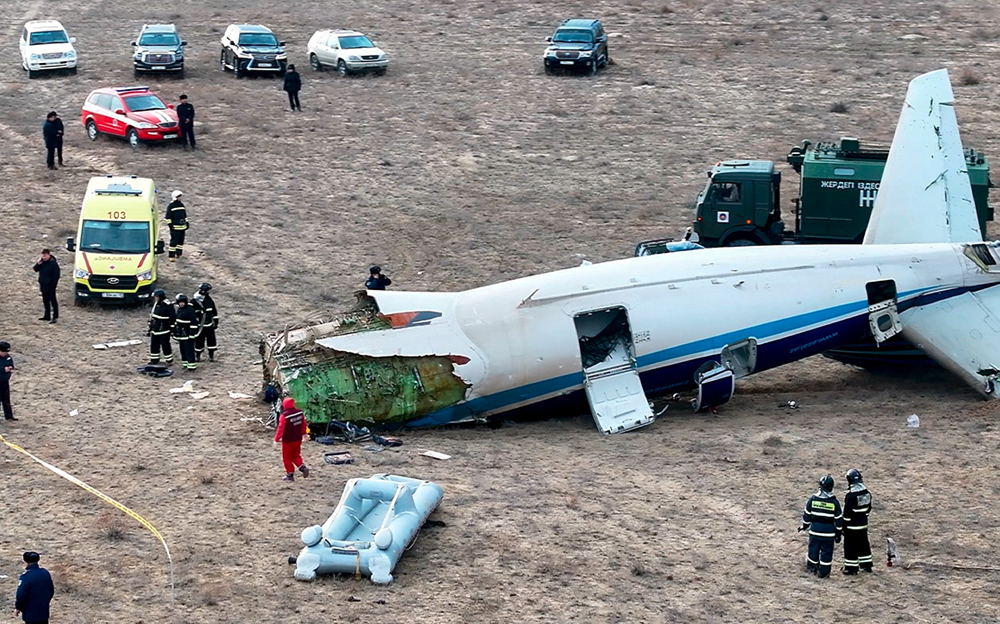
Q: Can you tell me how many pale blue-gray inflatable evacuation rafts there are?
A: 1